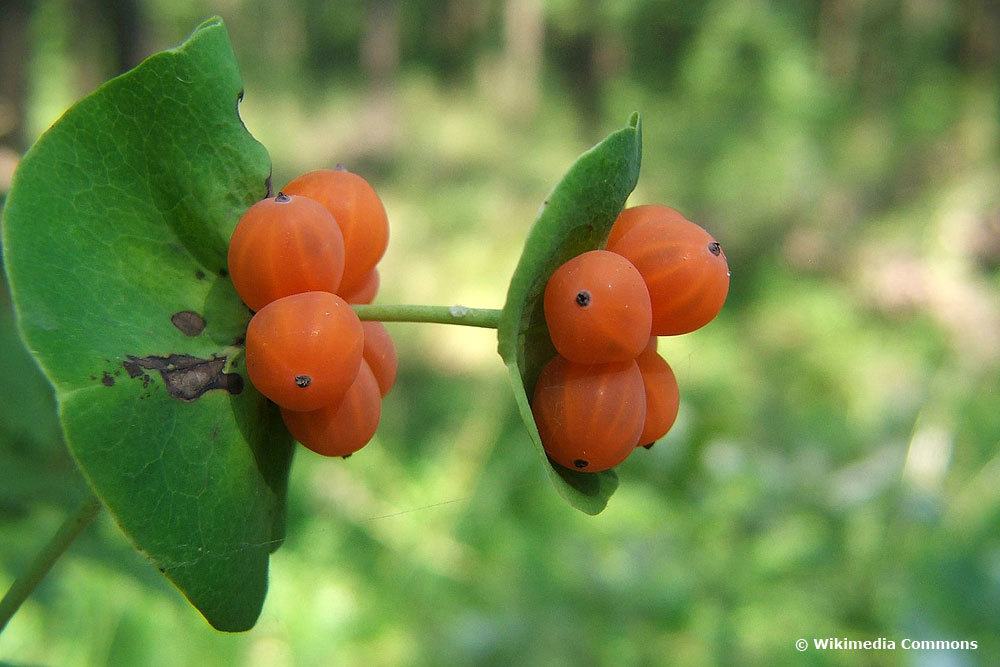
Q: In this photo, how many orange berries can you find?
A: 11